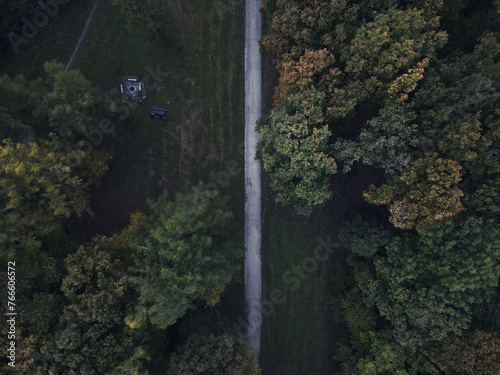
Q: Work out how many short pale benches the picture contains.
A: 3